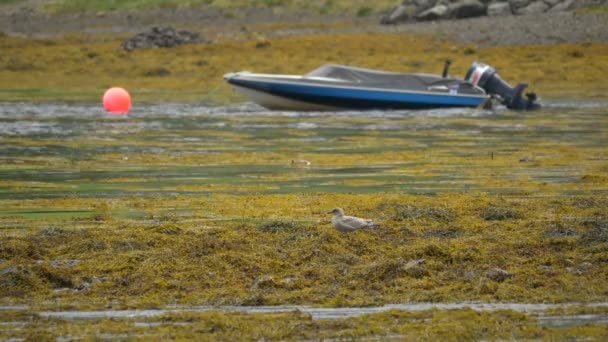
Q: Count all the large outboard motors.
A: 1